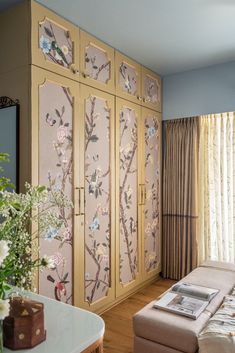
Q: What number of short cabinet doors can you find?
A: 4